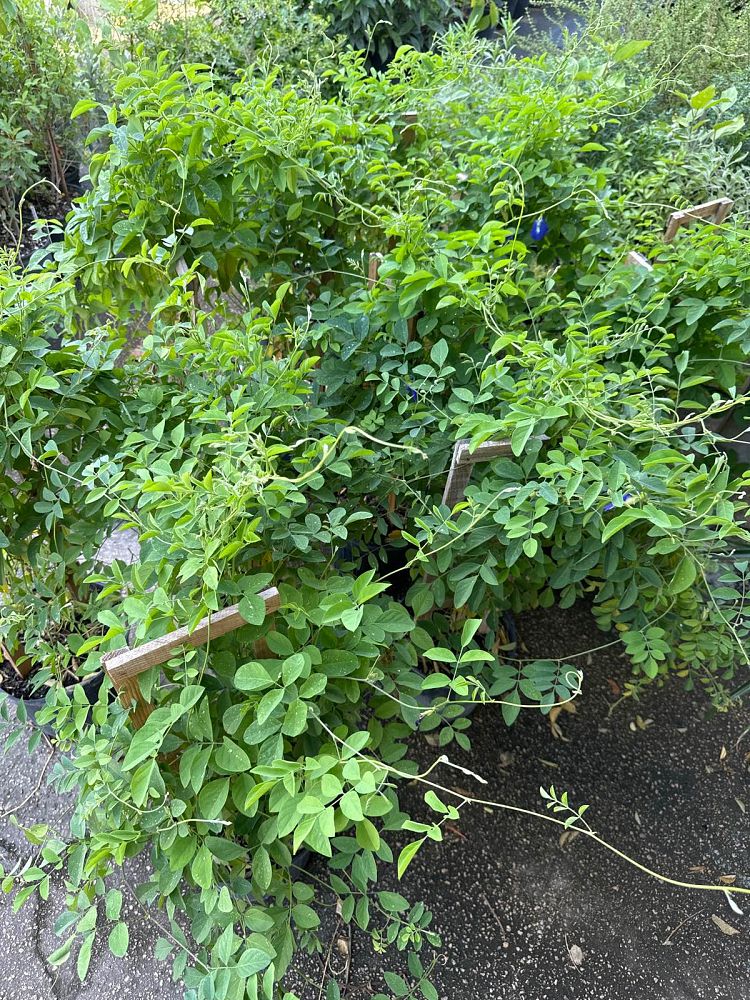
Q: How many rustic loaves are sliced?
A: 0